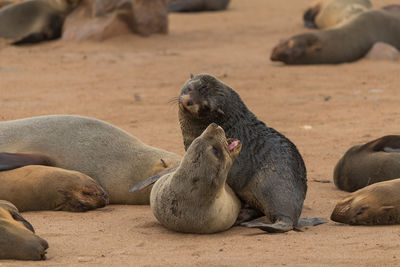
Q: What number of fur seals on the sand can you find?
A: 11